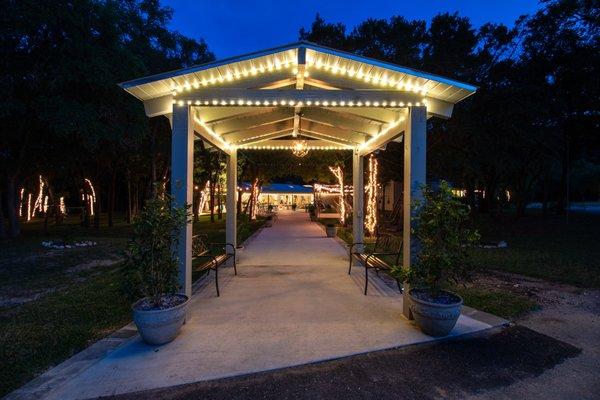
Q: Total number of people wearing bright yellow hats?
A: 0